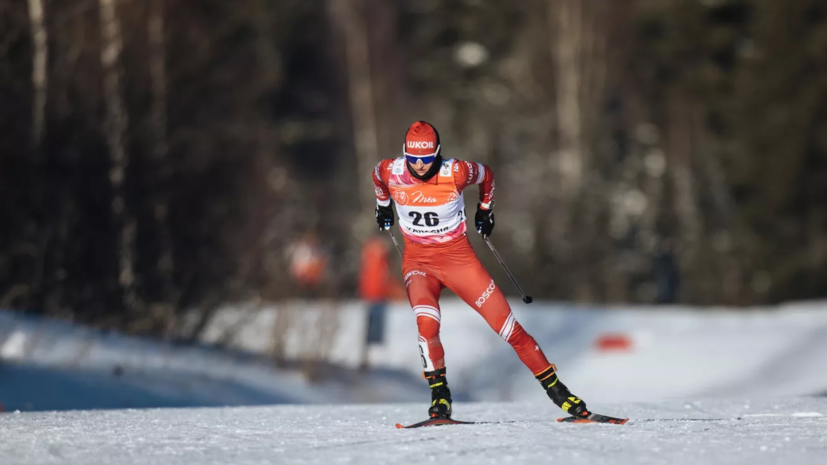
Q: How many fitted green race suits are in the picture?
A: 0